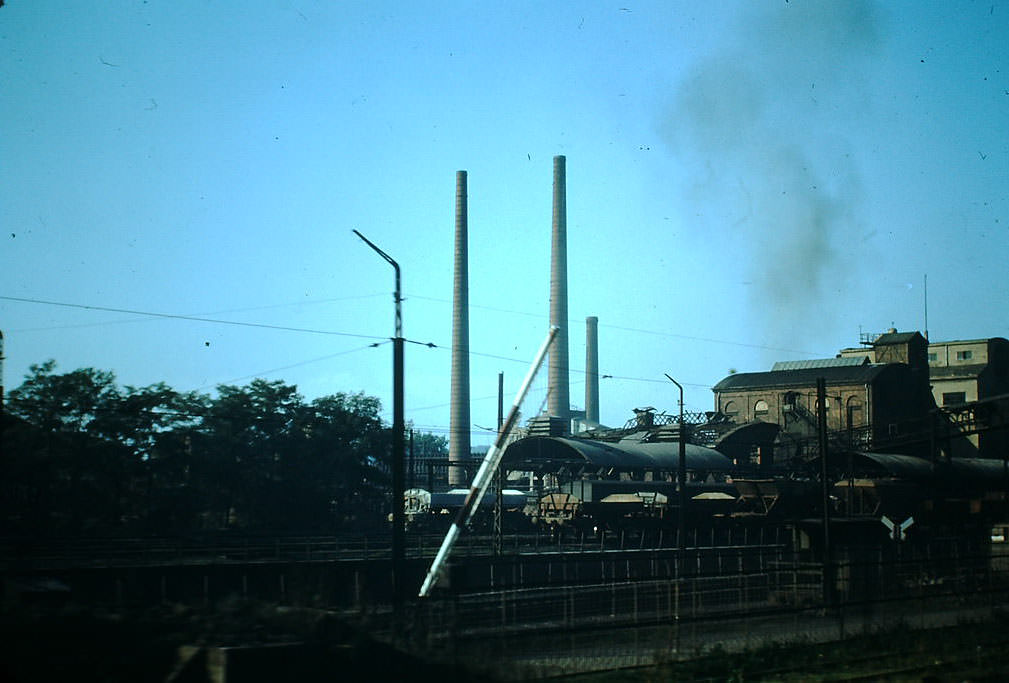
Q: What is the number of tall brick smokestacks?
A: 3